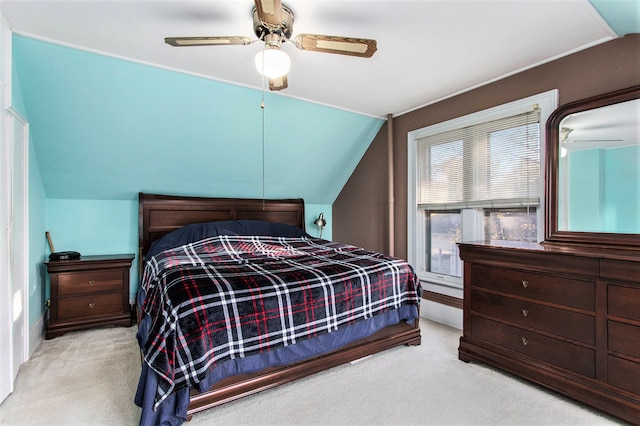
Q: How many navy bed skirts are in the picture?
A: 1